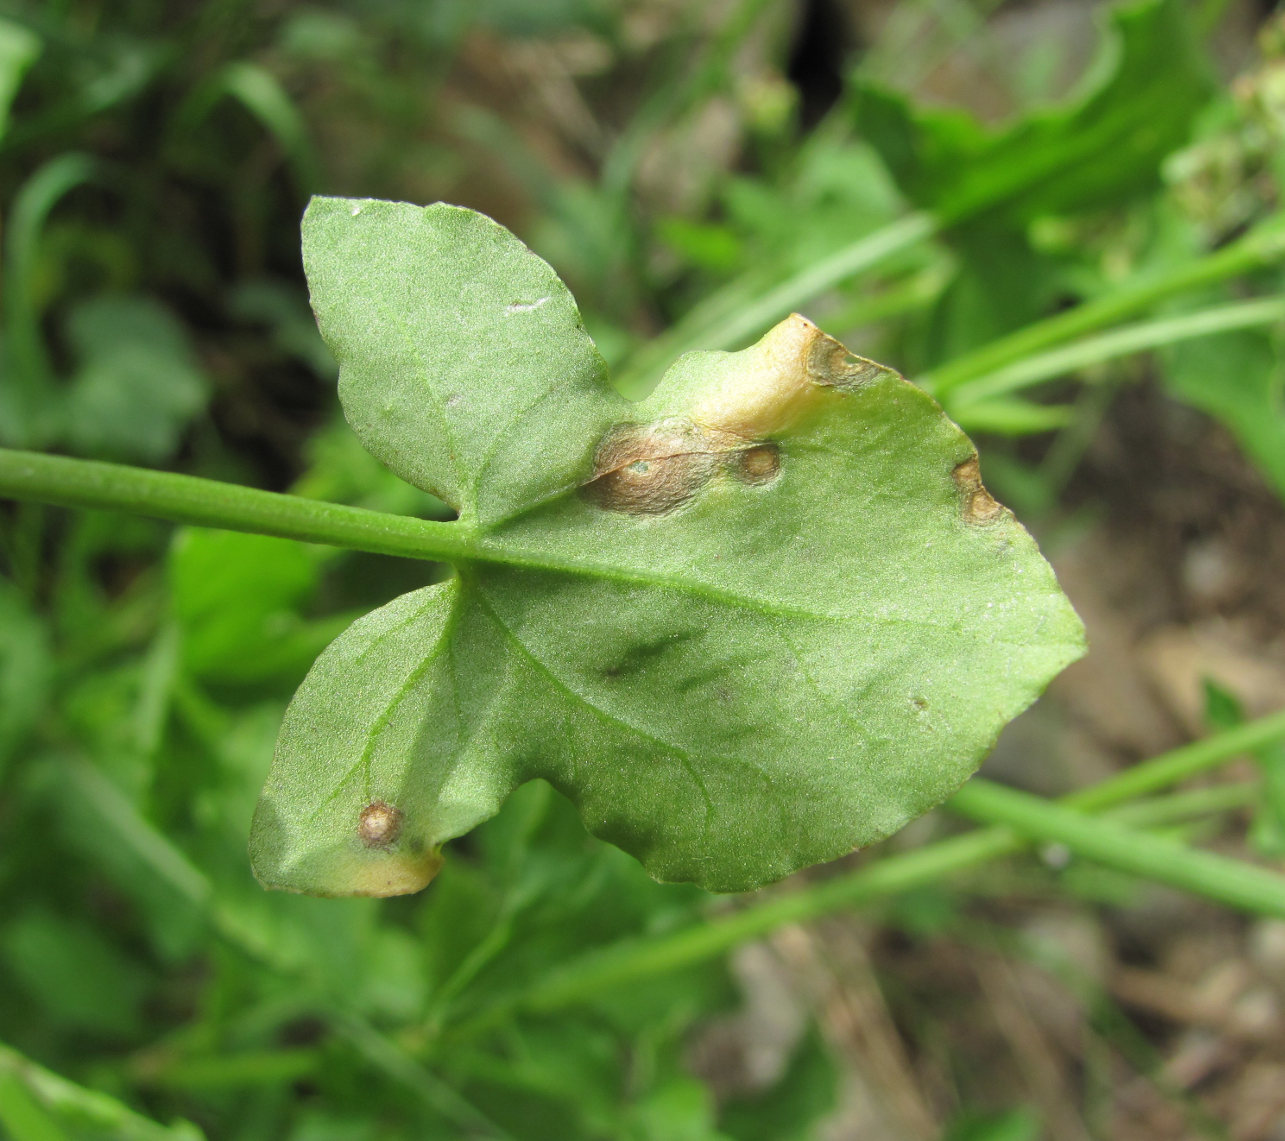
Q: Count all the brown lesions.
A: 5